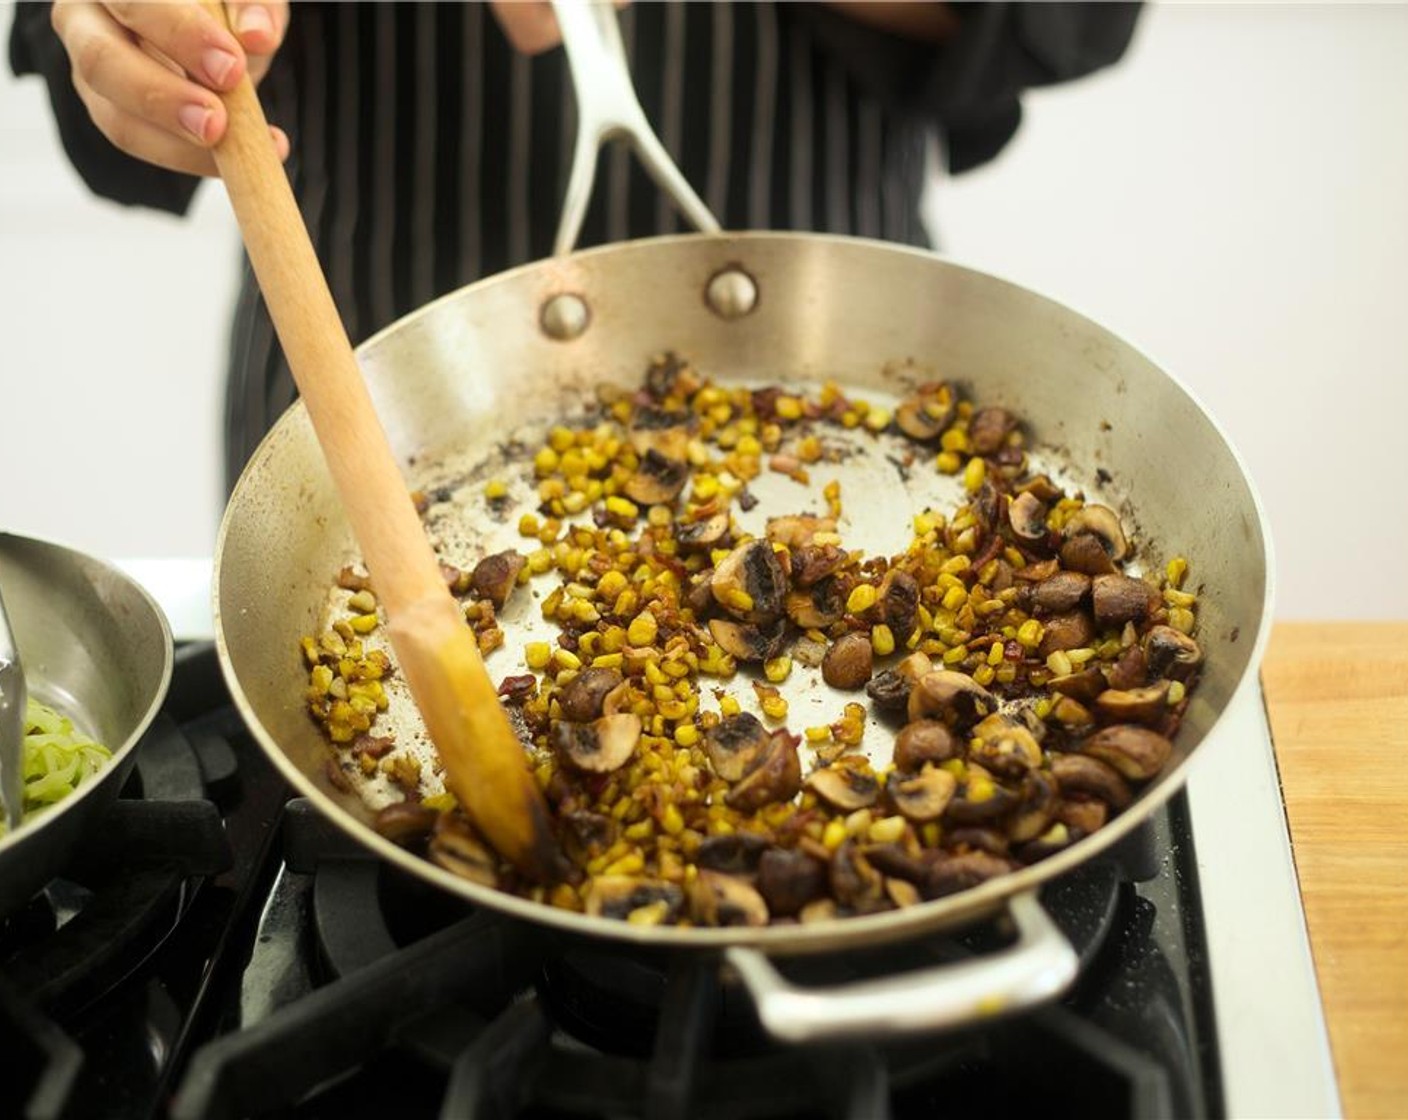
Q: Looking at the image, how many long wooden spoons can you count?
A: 1